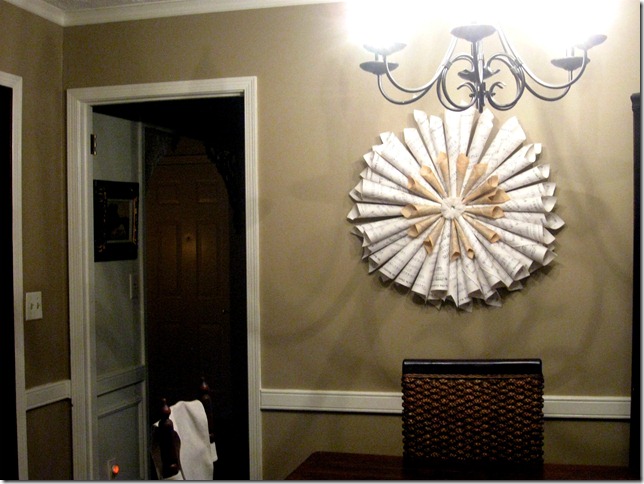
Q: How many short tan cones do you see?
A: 14